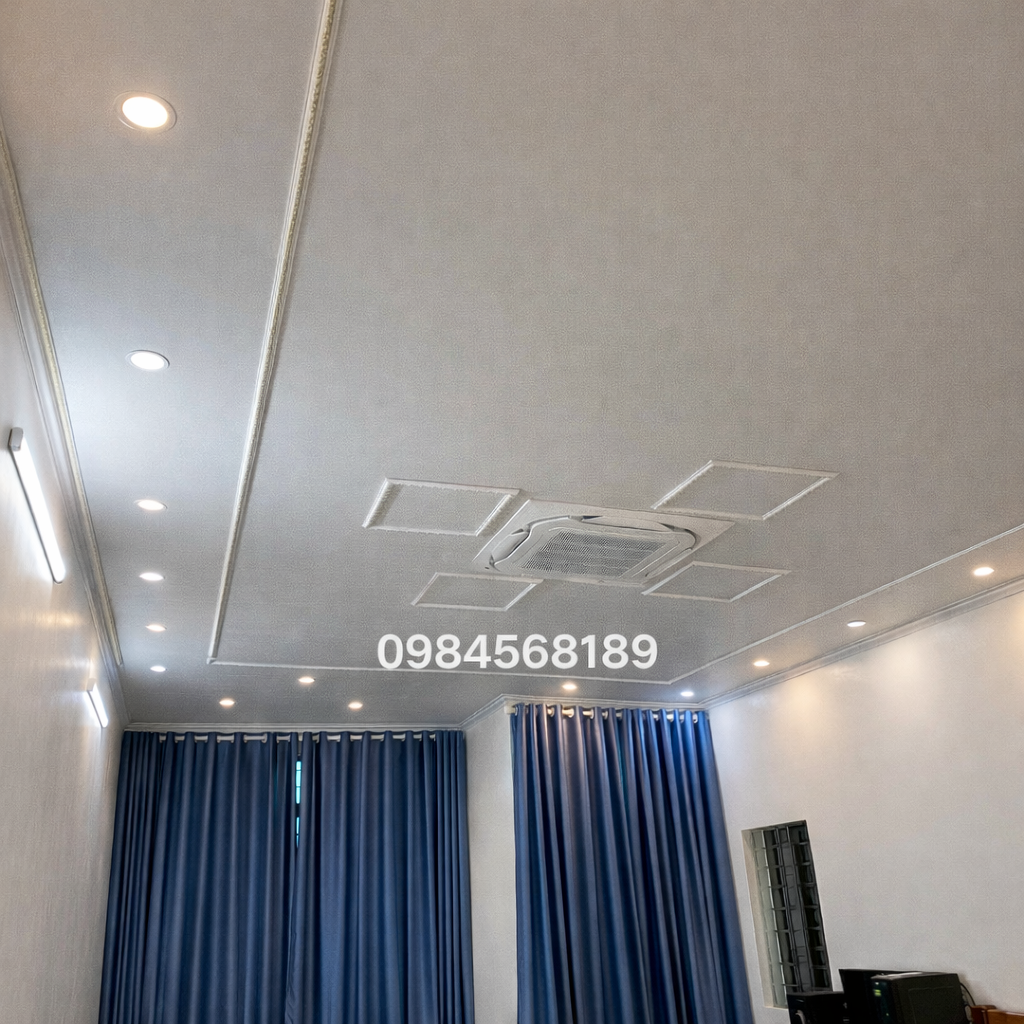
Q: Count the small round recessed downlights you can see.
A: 14